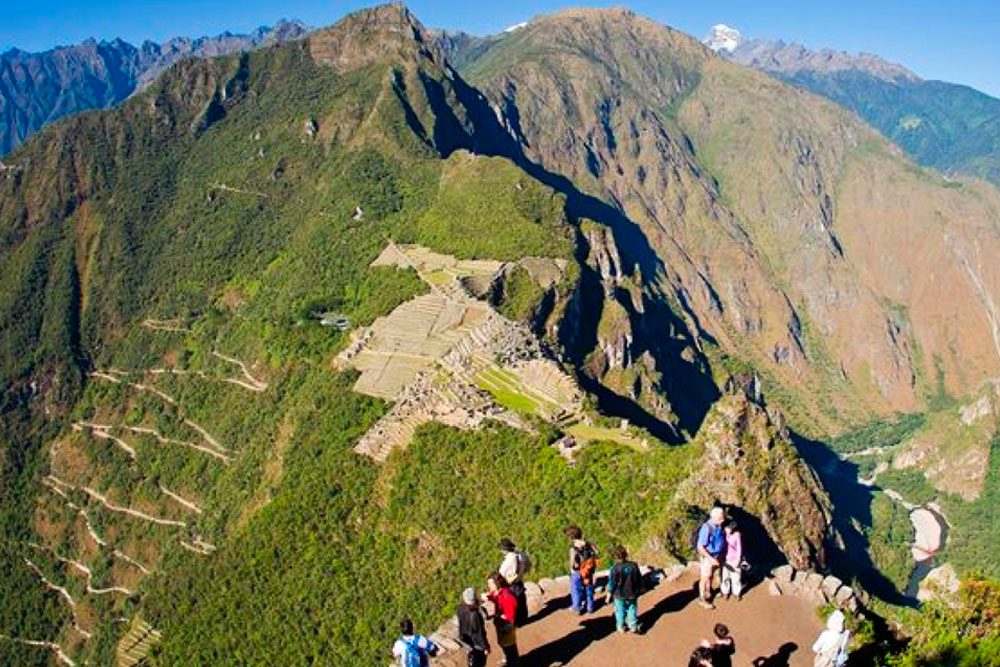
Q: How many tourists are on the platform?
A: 11